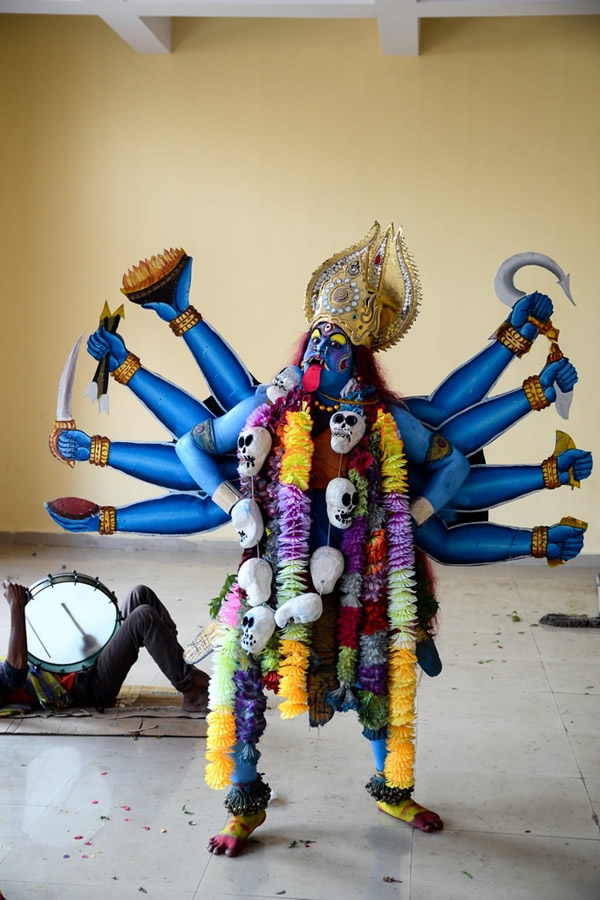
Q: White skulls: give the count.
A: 9